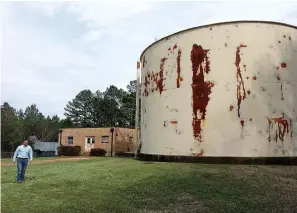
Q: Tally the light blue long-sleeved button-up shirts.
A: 1